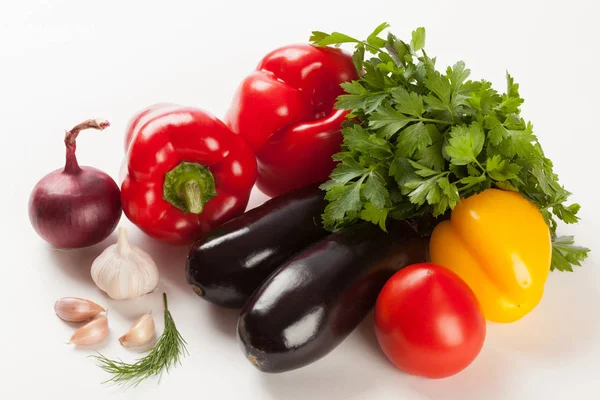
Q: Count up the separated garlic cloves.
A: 3